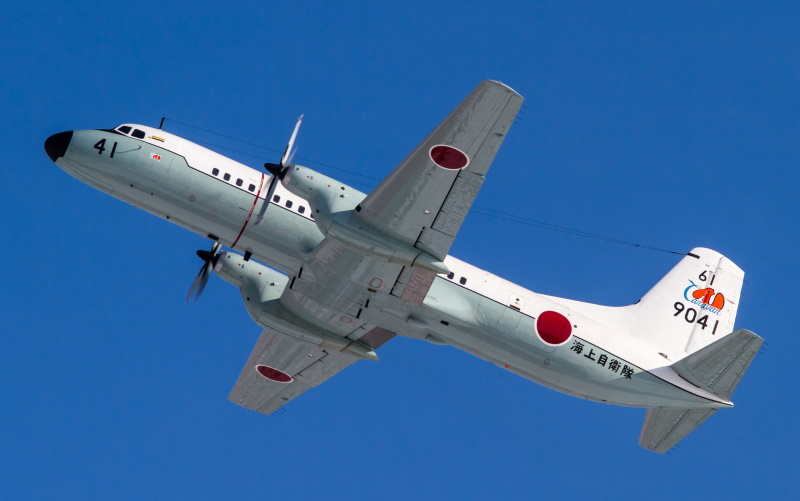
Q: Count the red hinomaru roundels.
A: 3